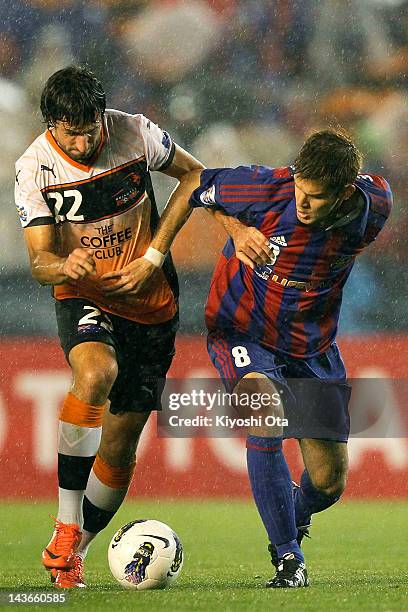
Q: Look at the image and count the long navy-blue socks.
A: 2